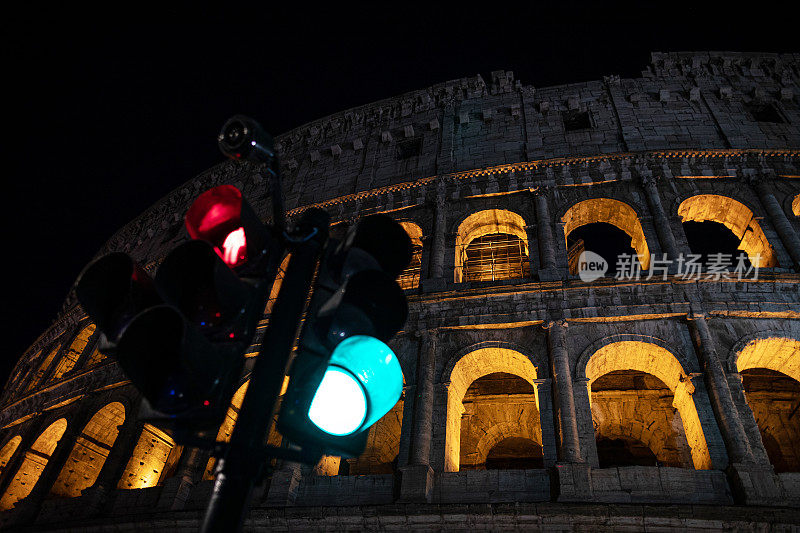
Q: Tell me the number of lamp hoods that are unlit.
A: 5